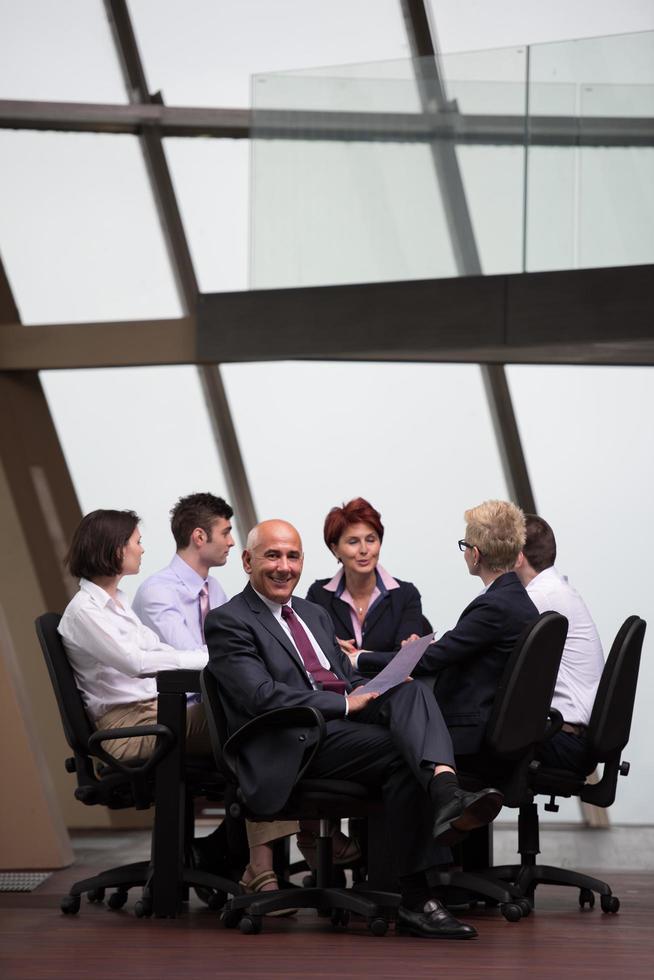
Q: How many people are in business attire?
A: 6